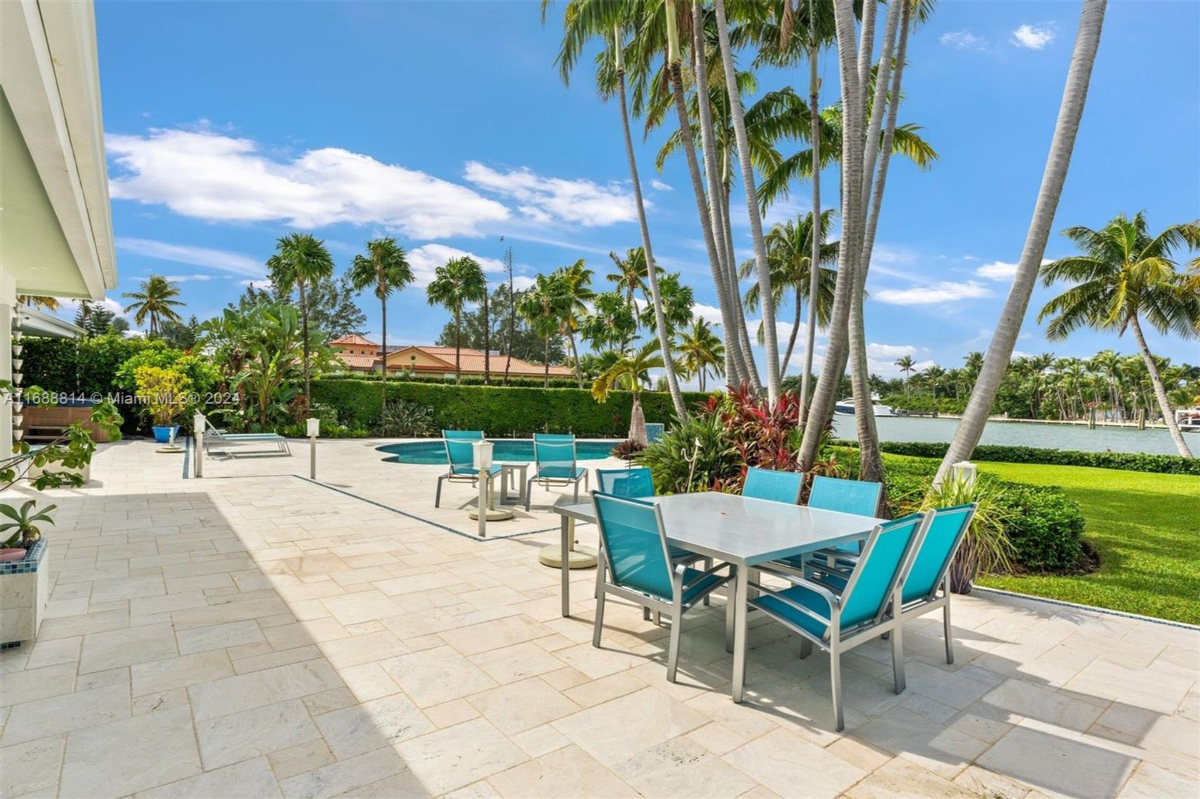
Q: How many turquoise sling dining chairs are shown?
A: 6